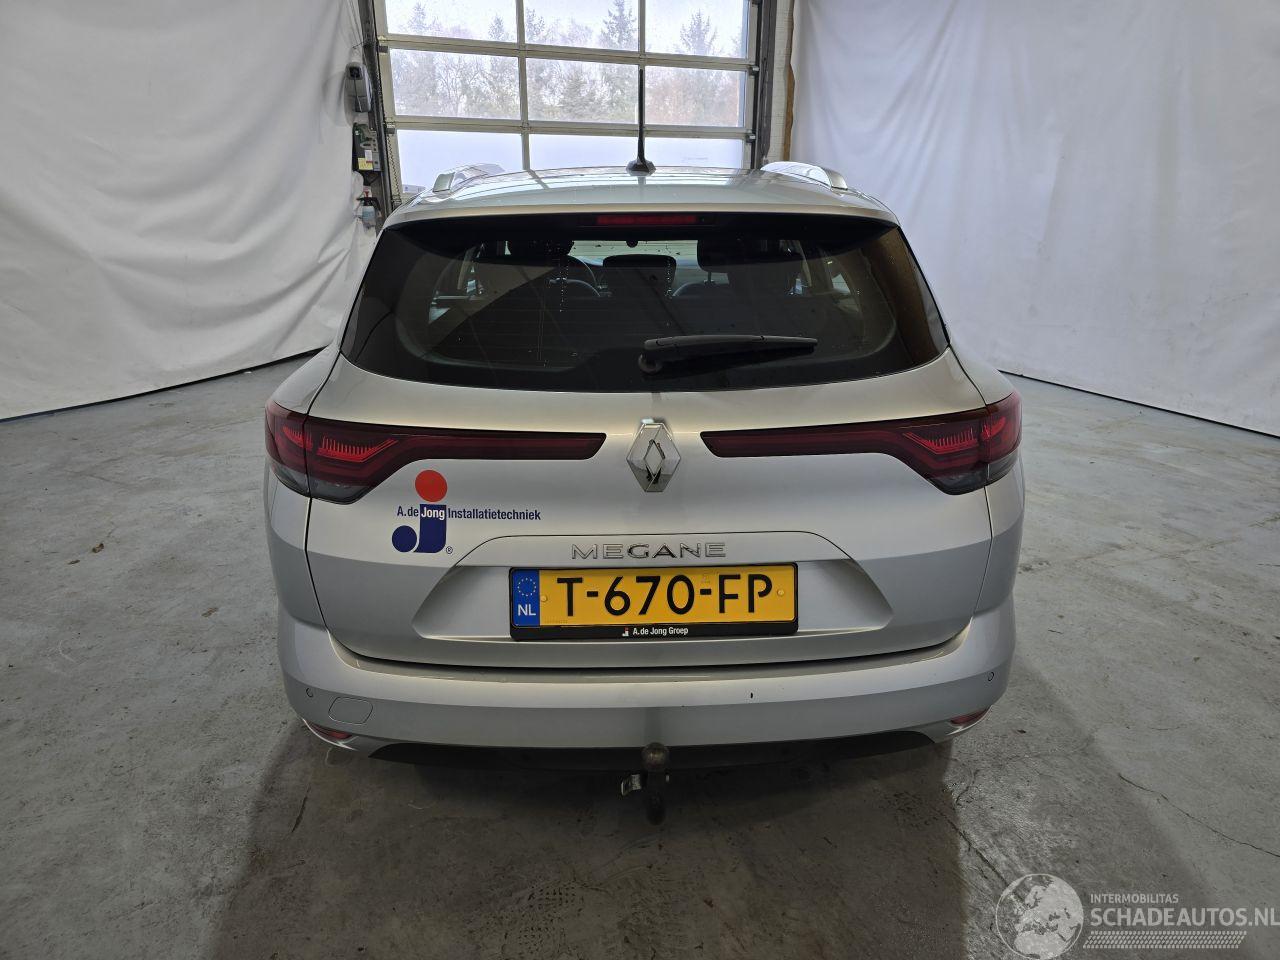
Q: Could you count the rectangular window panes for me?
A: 9